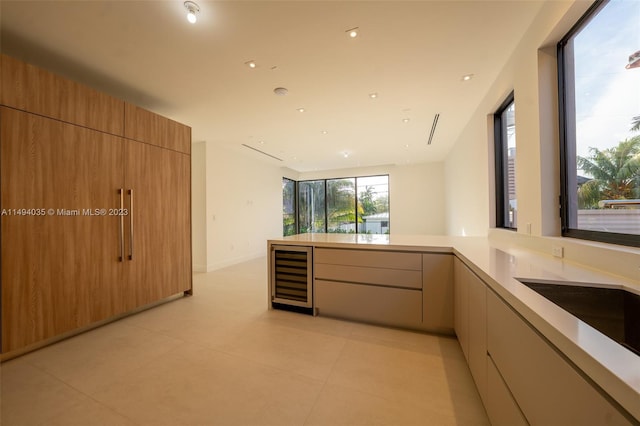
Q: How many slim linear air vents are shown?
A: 2